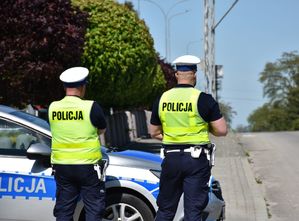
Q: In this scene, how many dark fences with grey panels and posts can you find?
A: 1